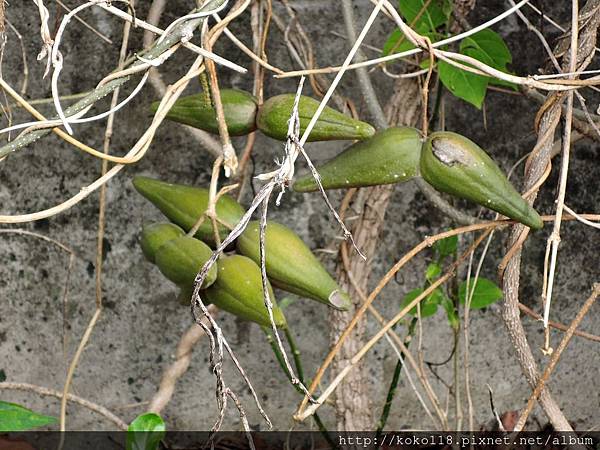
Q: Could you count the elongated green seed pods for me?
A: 9